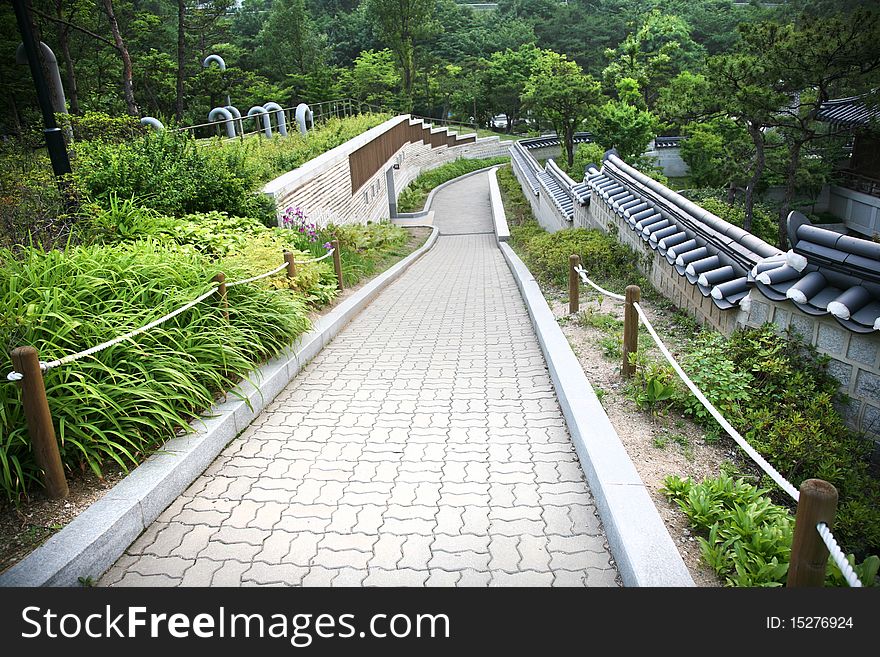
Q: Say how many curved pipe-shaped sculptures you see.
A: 8